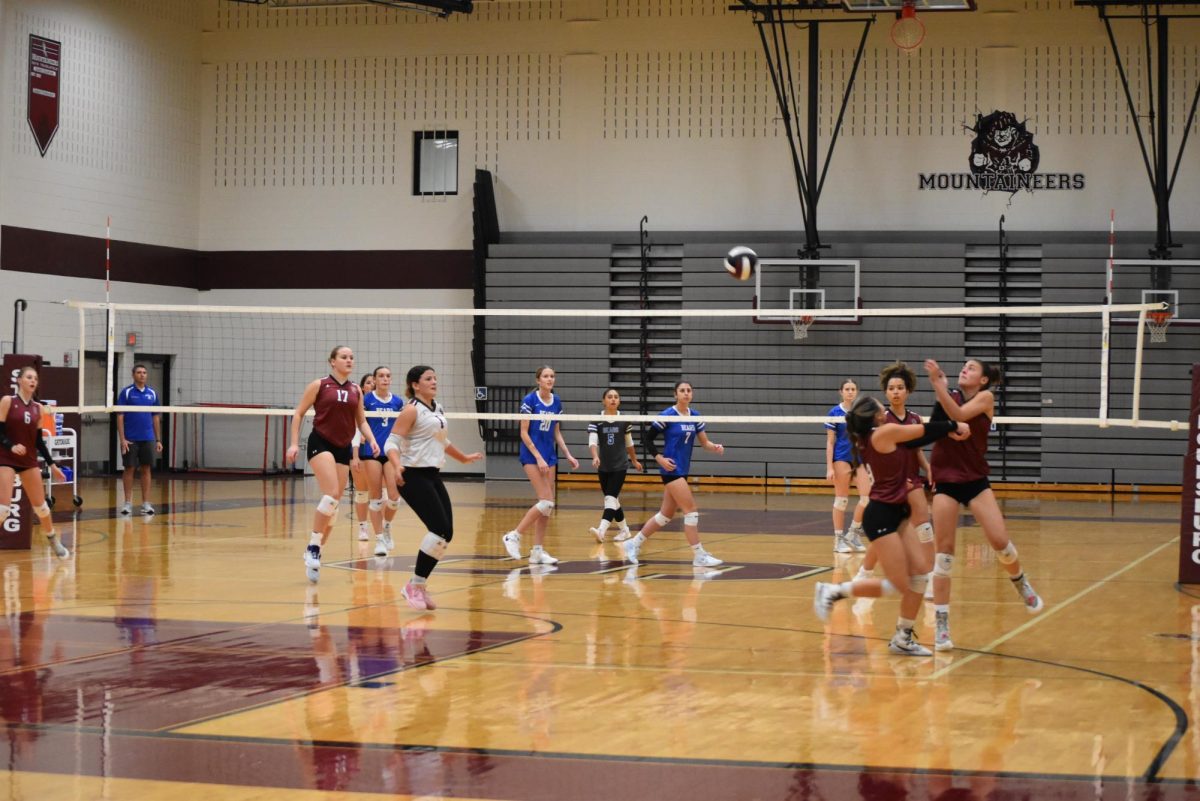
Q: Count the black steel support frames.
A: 2